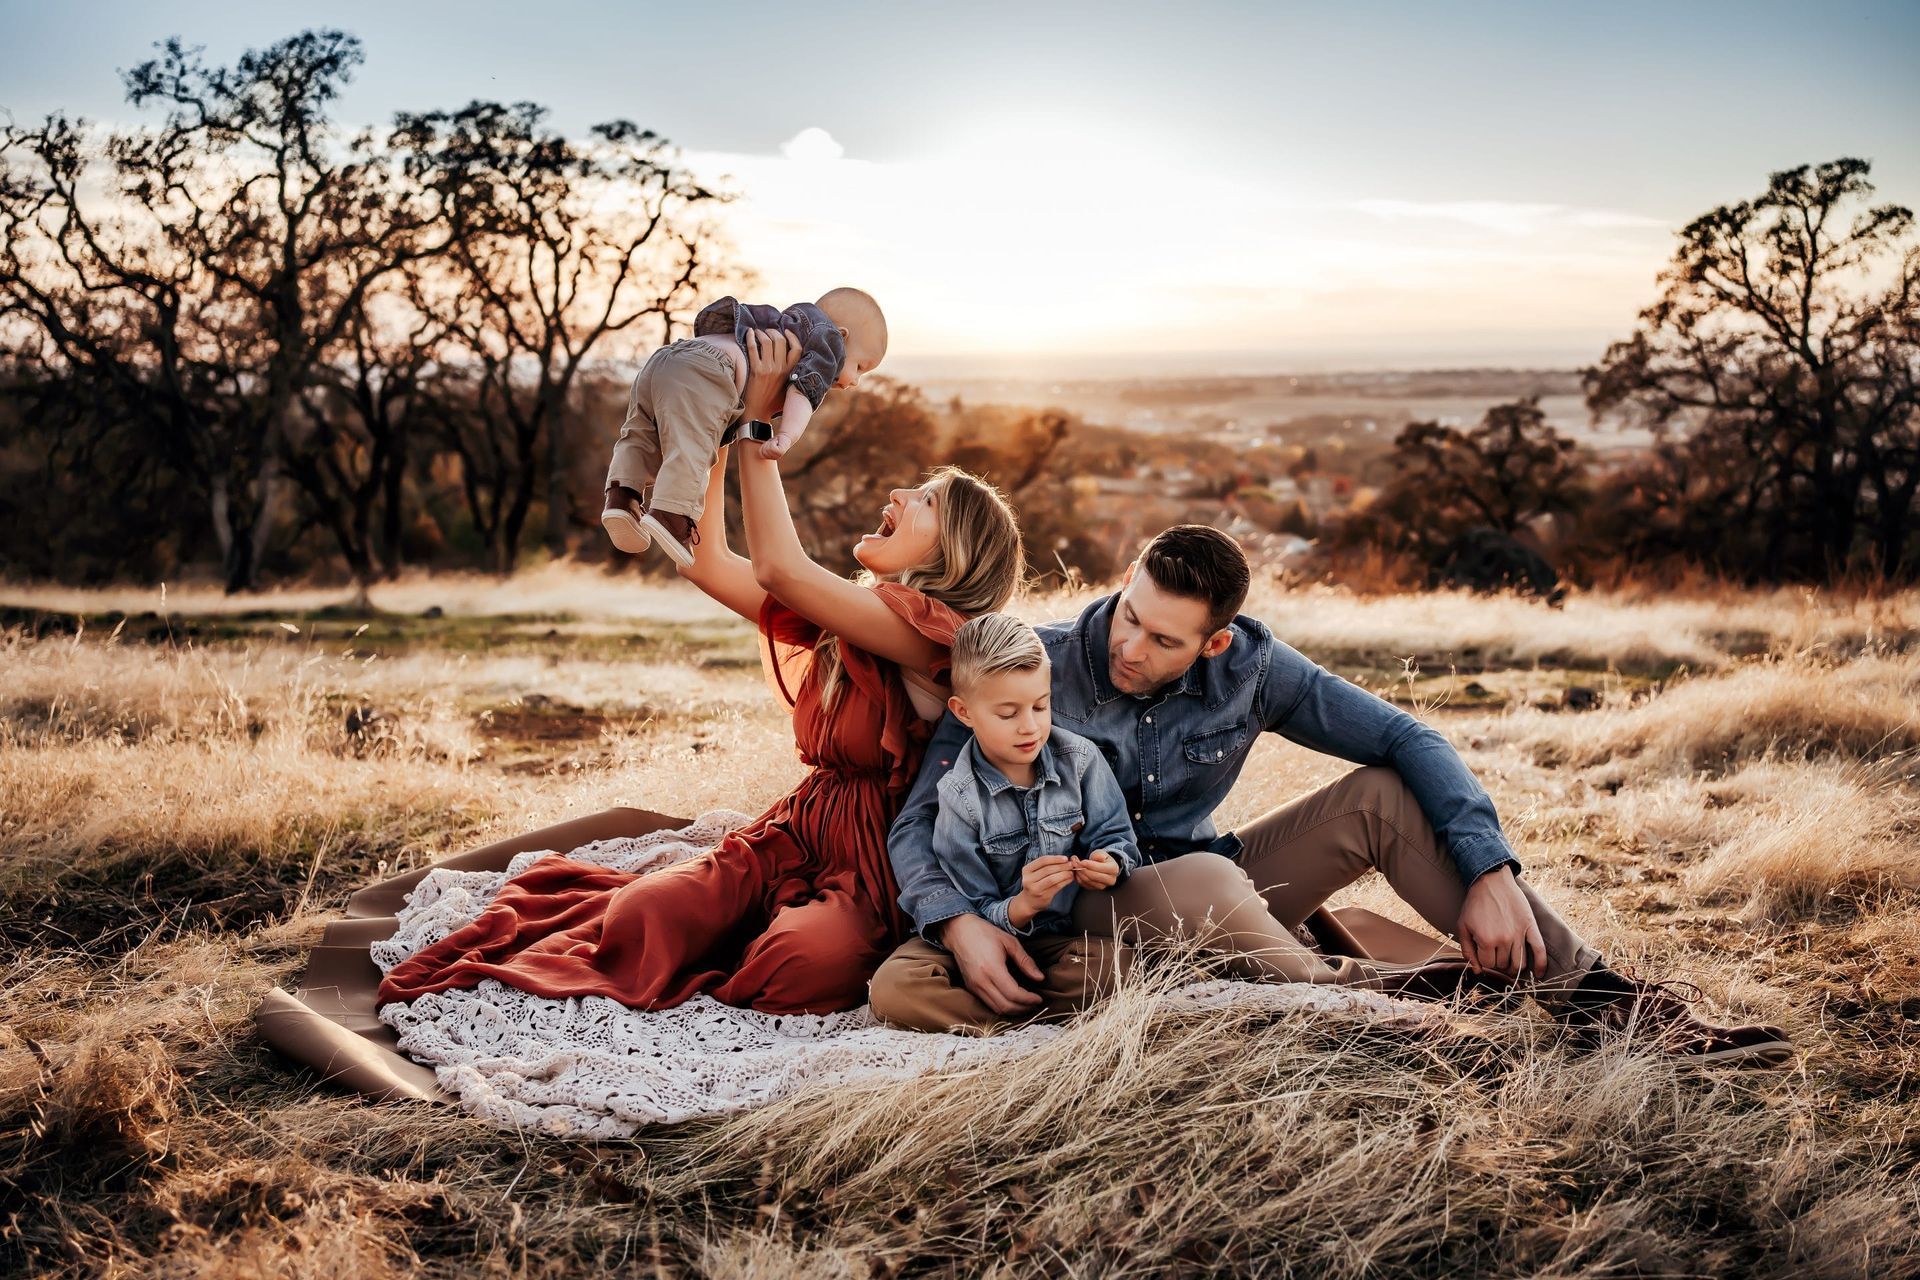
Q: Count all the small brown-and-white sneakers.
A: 2